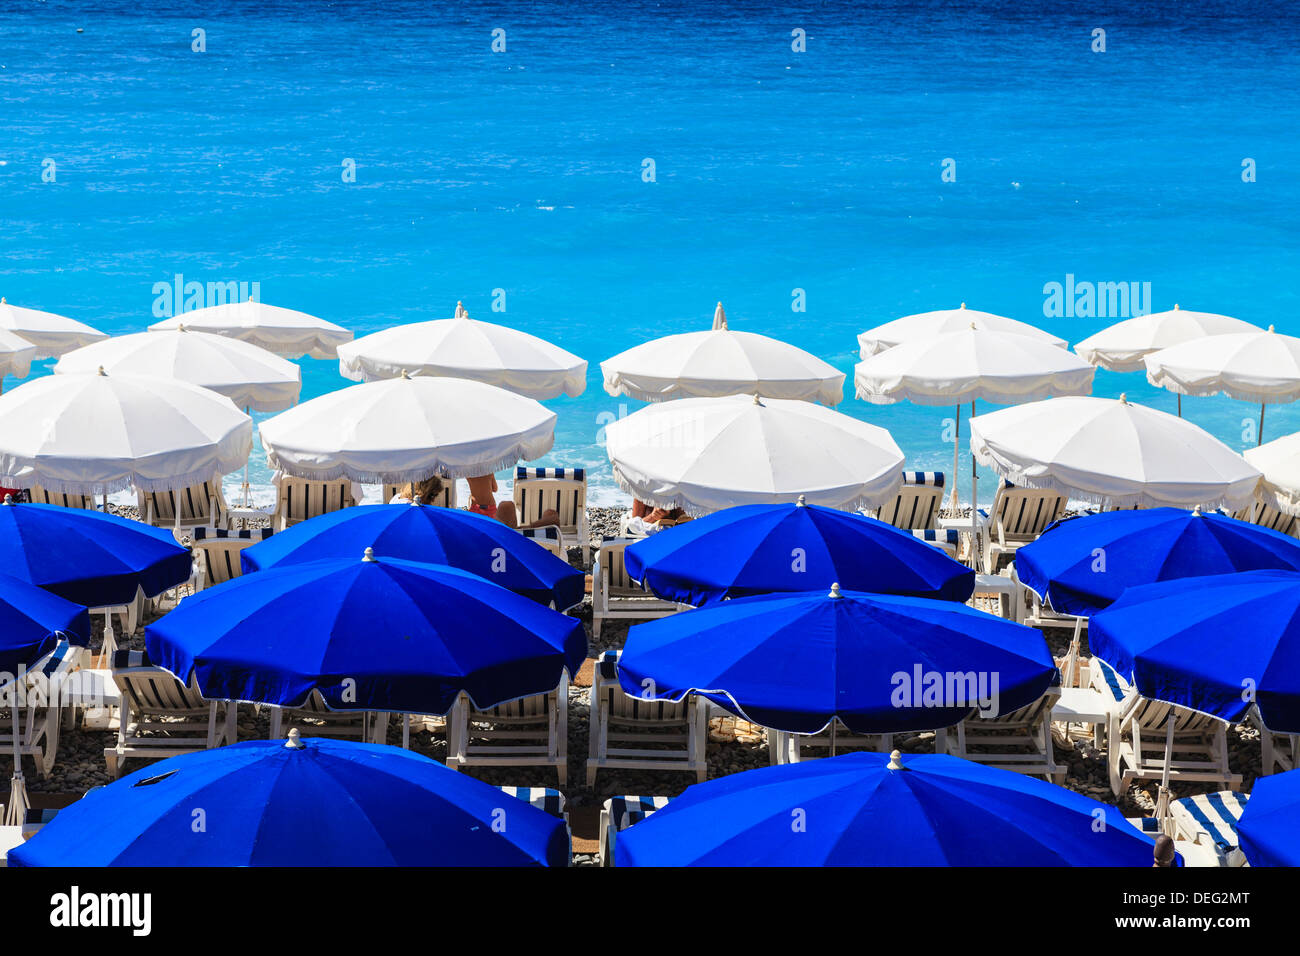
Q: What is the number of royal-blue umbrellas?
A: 11